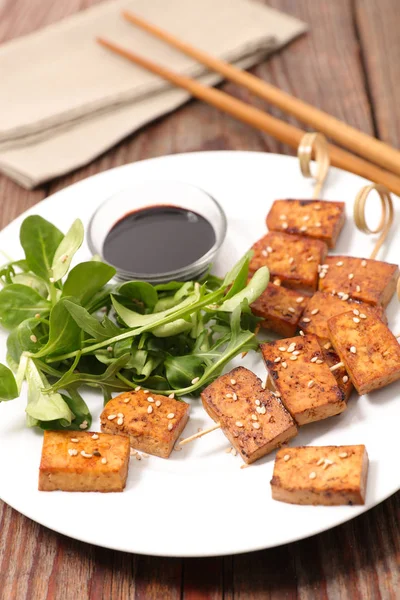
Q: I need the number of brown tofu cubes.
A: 12